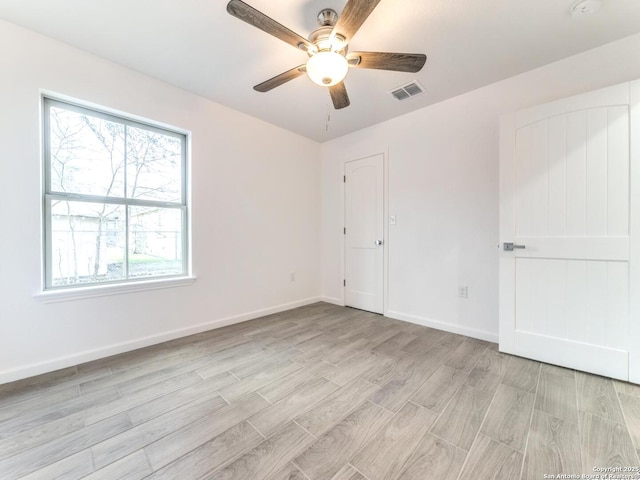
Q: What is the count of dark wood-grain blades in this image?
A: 5